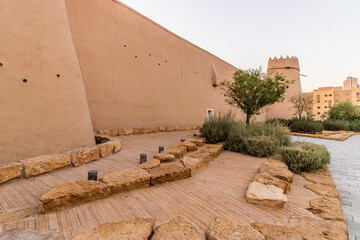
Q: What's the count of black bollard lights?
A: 5